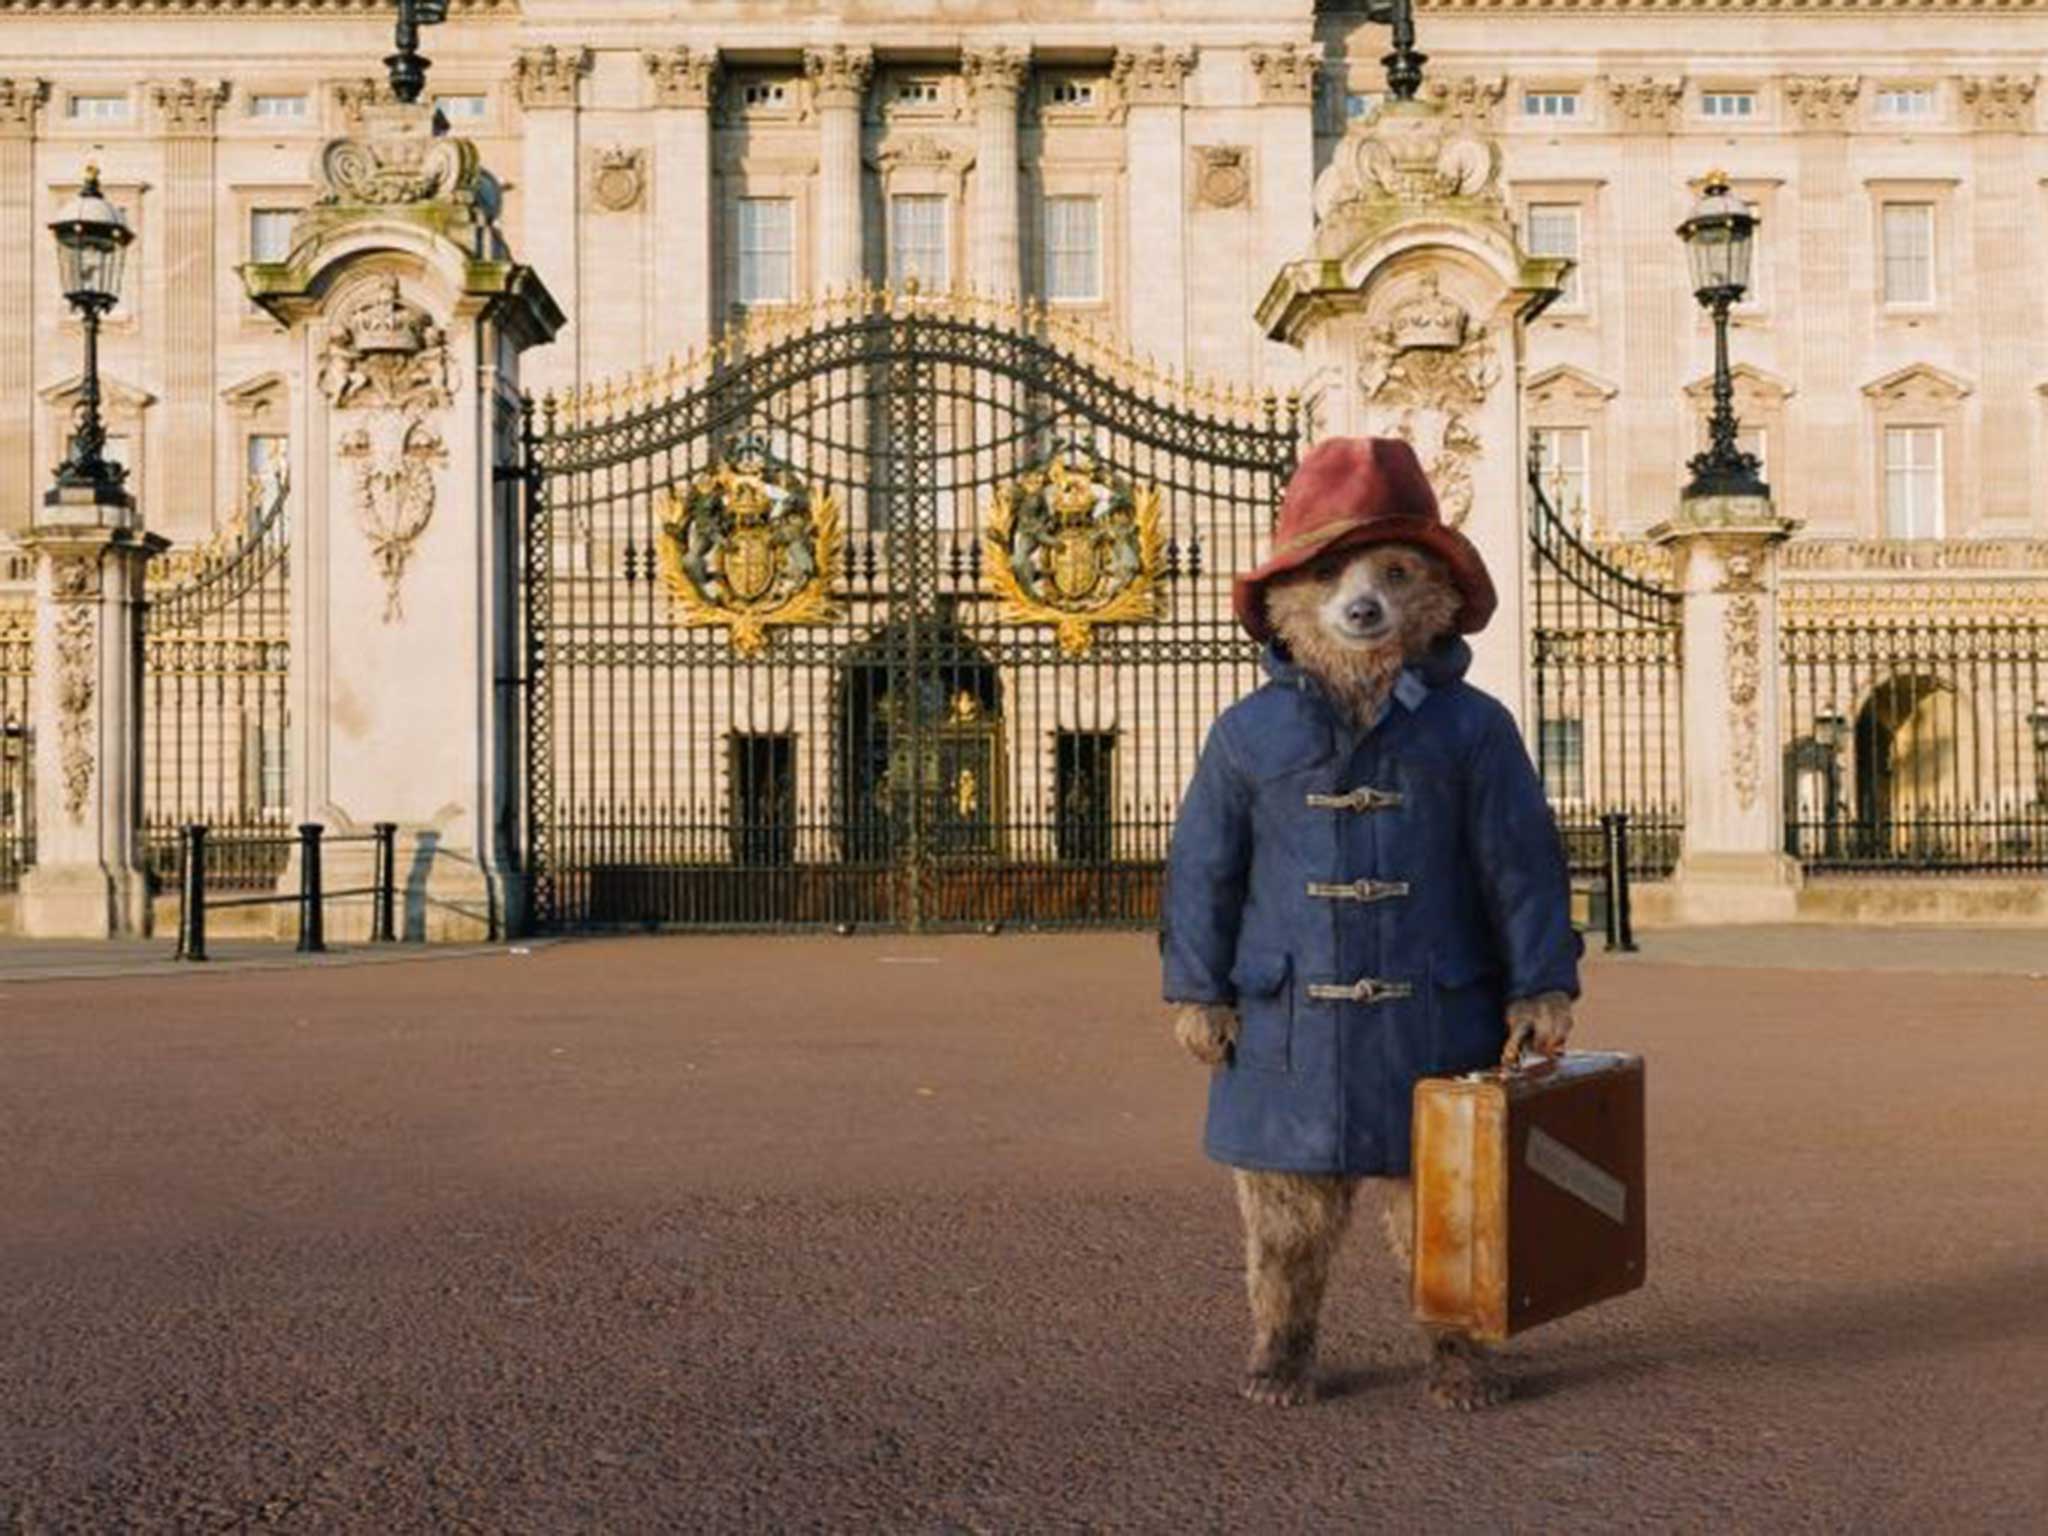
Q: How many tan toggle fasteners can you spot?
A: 3